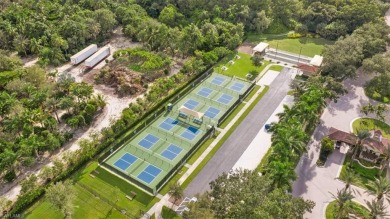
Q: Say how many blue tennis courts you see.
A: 12